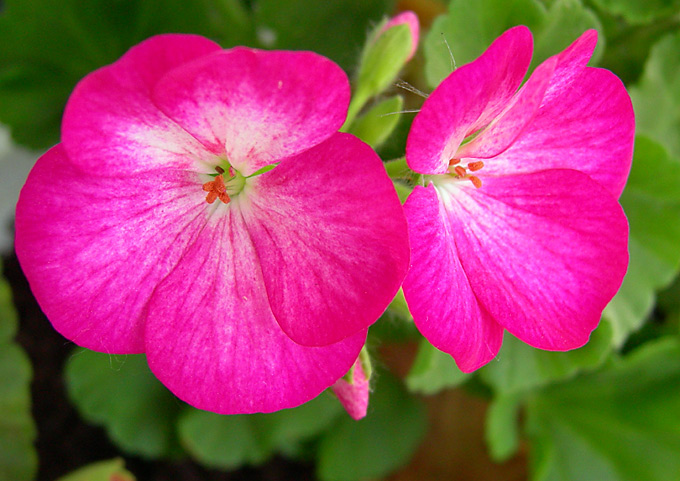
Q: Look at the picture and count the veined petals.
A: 10